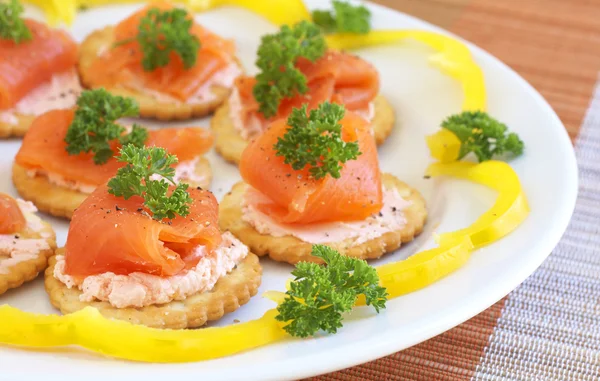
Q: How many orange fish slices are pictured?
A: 7